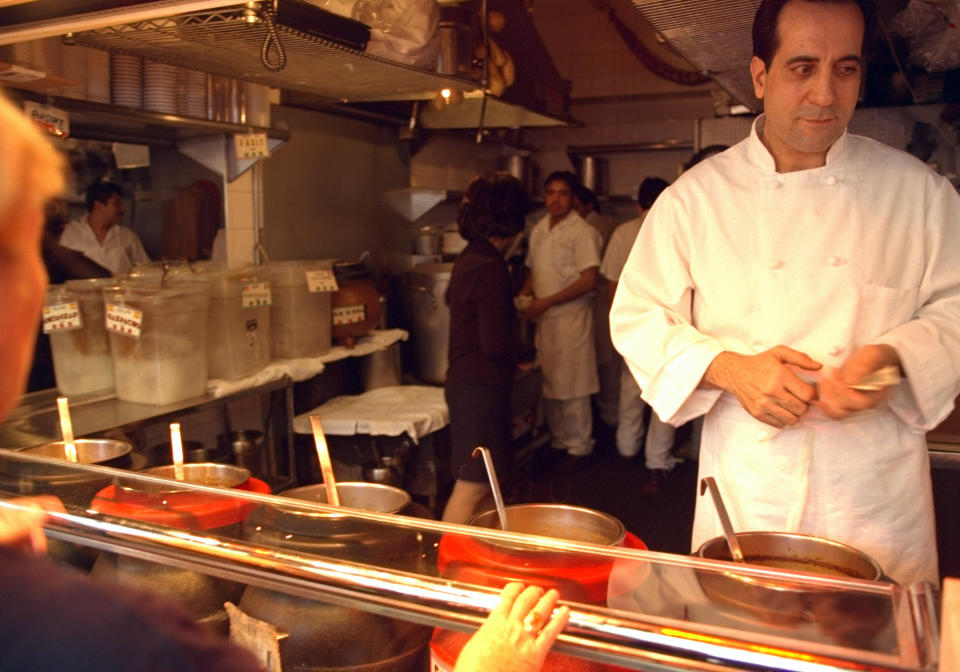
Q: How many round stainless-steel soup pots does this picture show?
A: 5